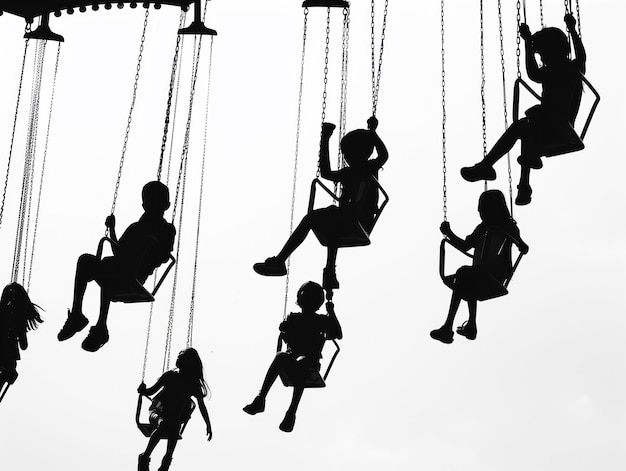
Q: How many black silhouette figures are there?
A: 7